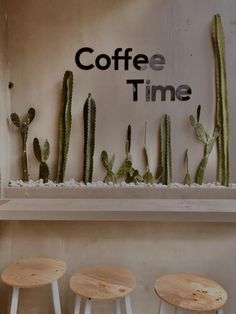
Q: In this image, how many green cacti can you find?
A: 11